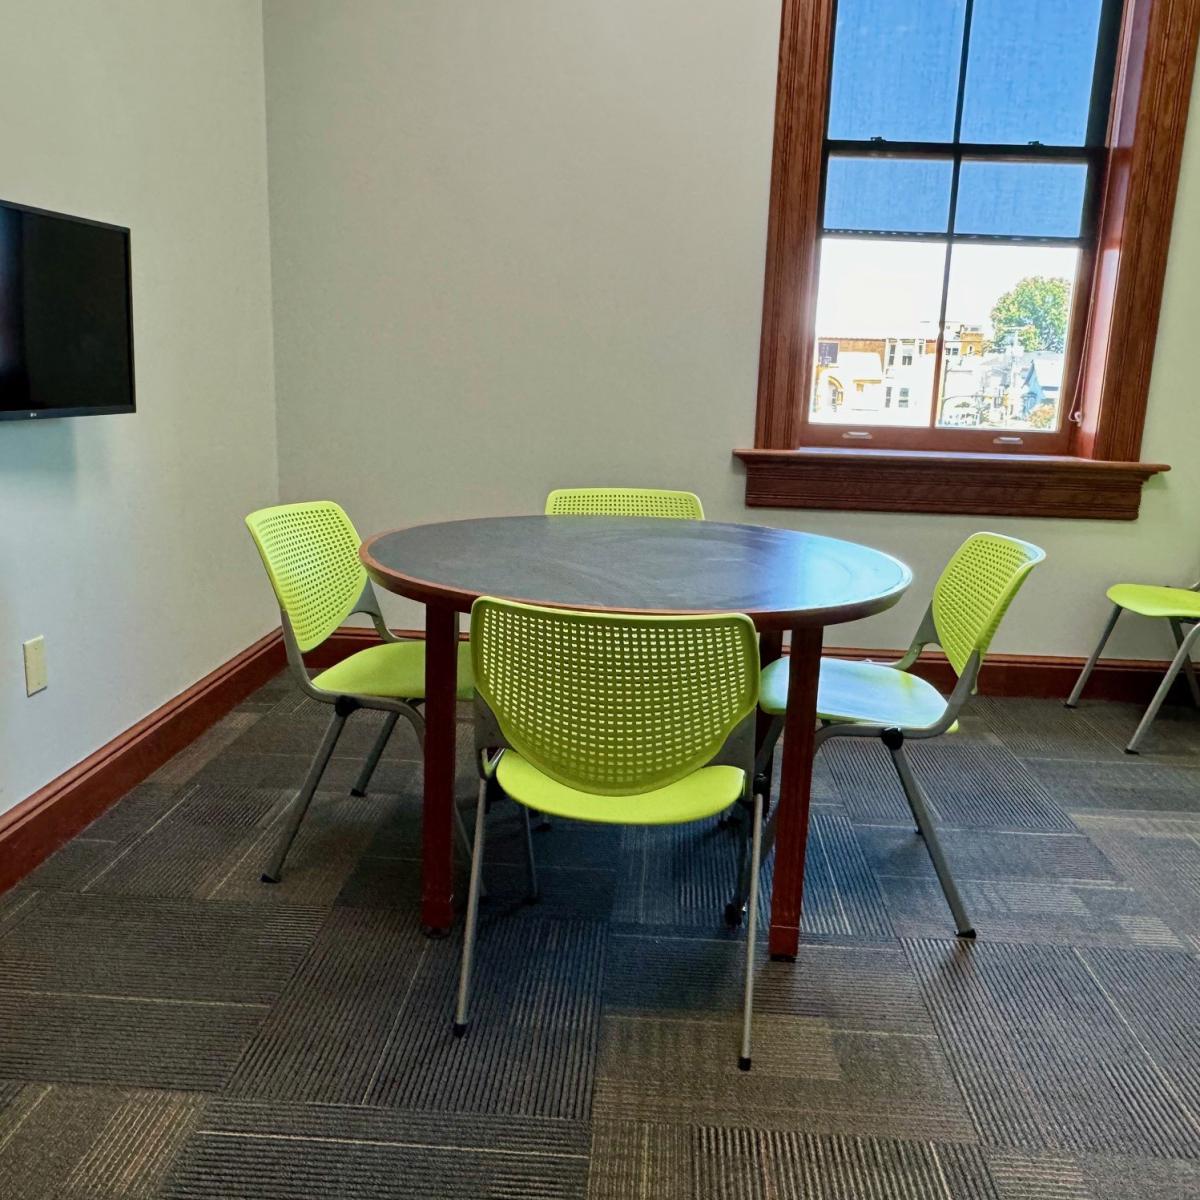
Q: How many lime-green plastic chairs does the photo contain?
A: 5